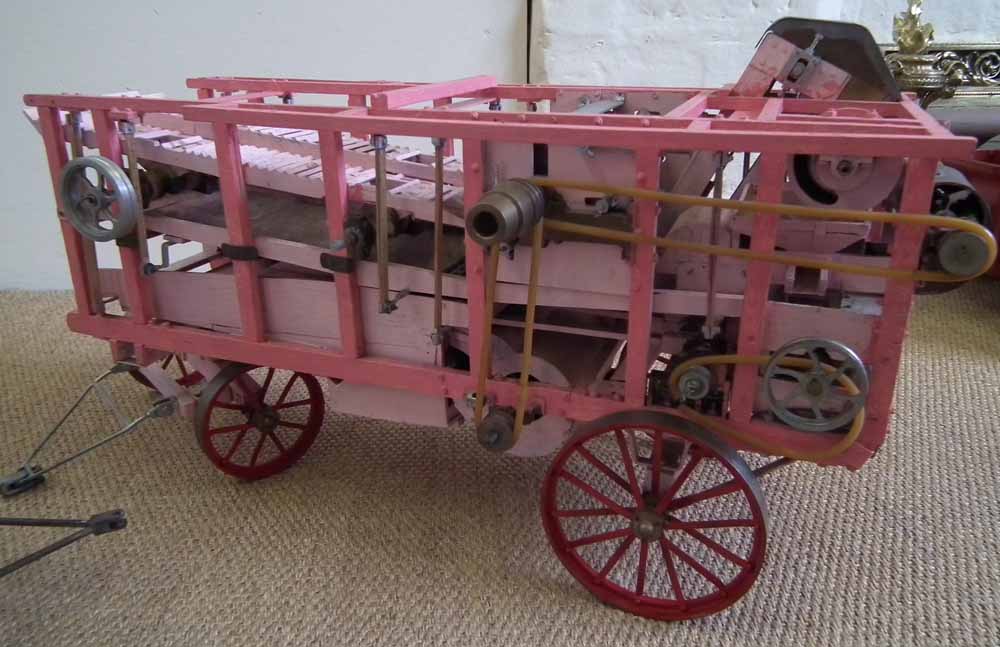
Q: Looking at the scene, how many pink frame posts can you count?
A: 8